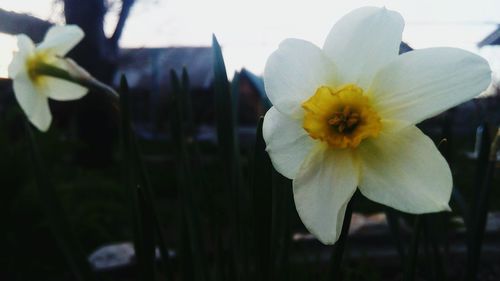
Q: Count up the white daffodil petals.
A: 11